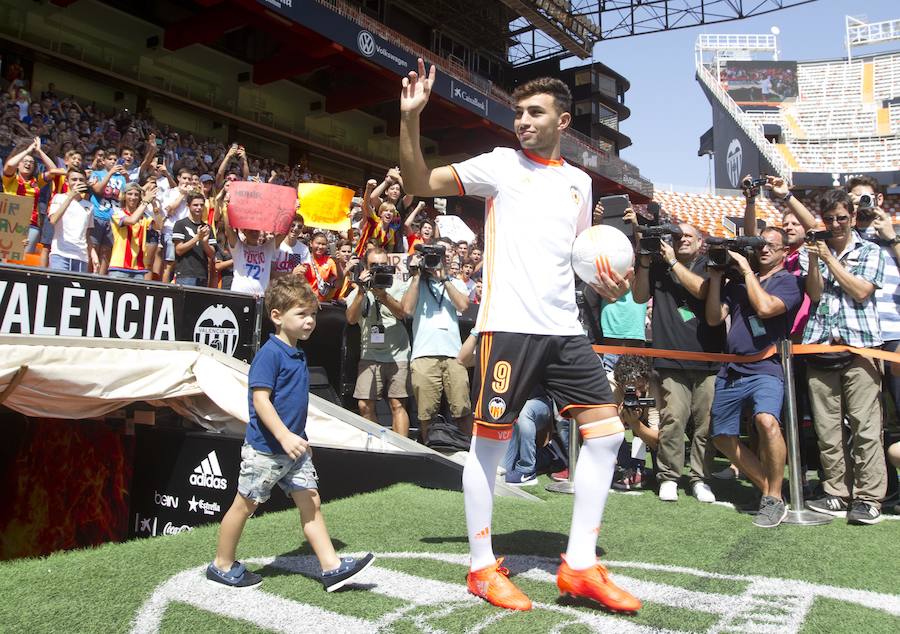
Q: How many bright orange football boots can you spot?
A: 2